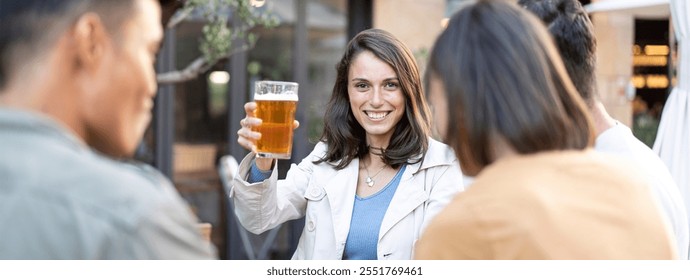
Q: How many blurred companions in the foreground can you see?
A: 3